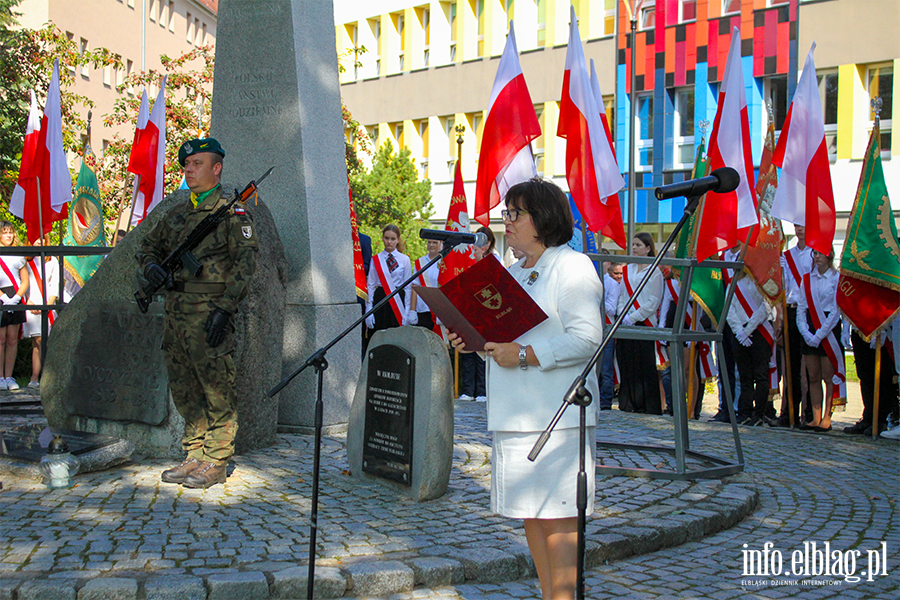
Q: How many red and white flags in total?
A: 9